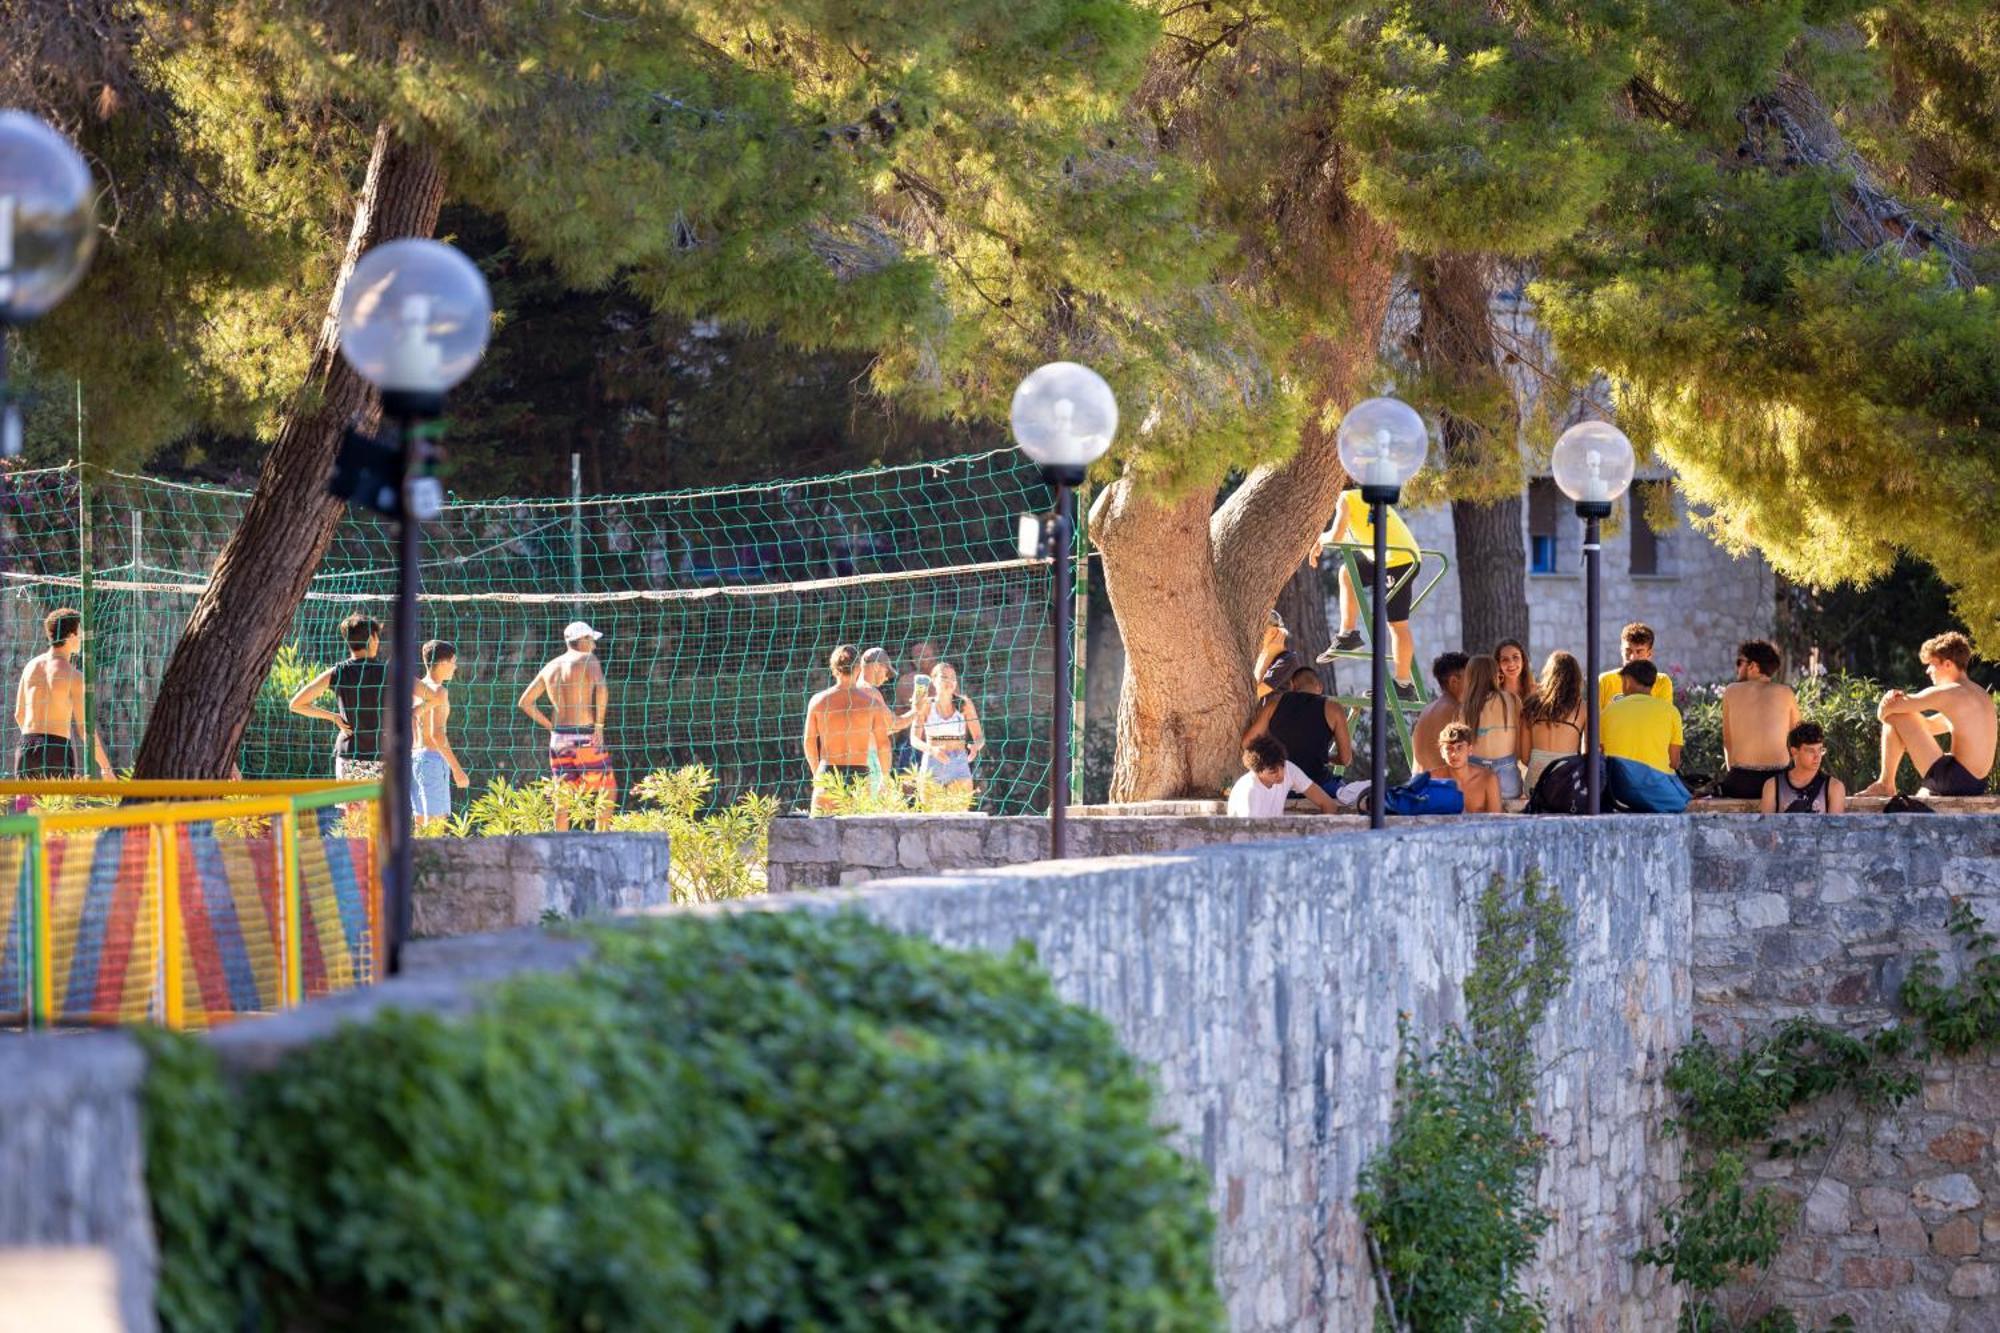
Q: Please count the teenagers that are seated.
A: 12